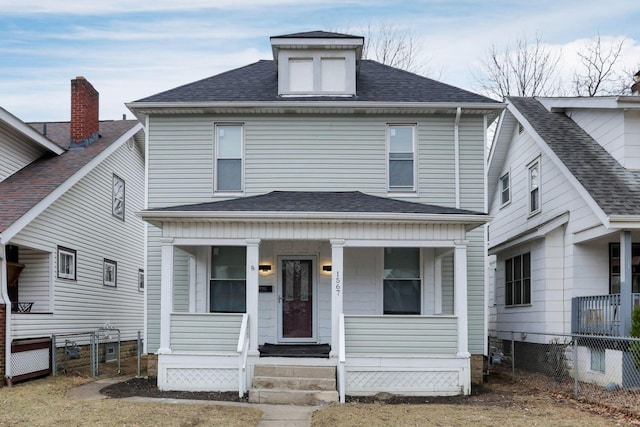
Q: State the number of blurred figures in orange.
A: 0